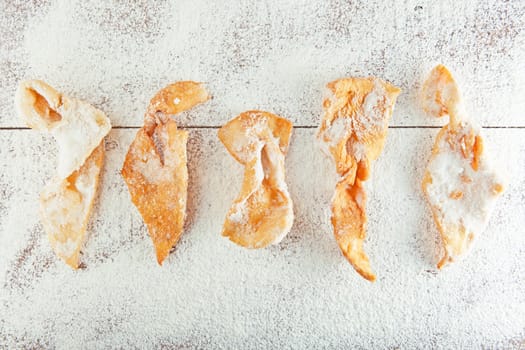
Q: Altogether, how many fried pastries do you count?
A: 5